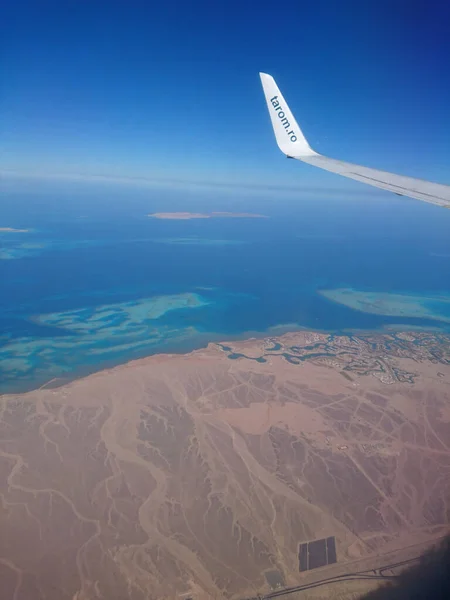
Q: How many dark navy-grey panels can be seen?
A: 3